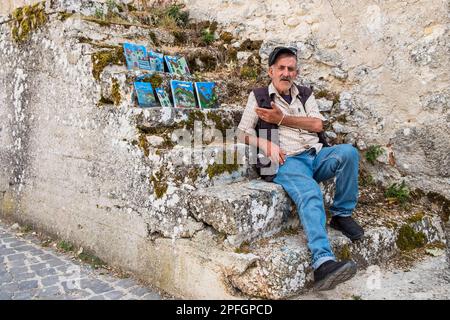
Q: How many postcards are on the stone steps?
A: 7